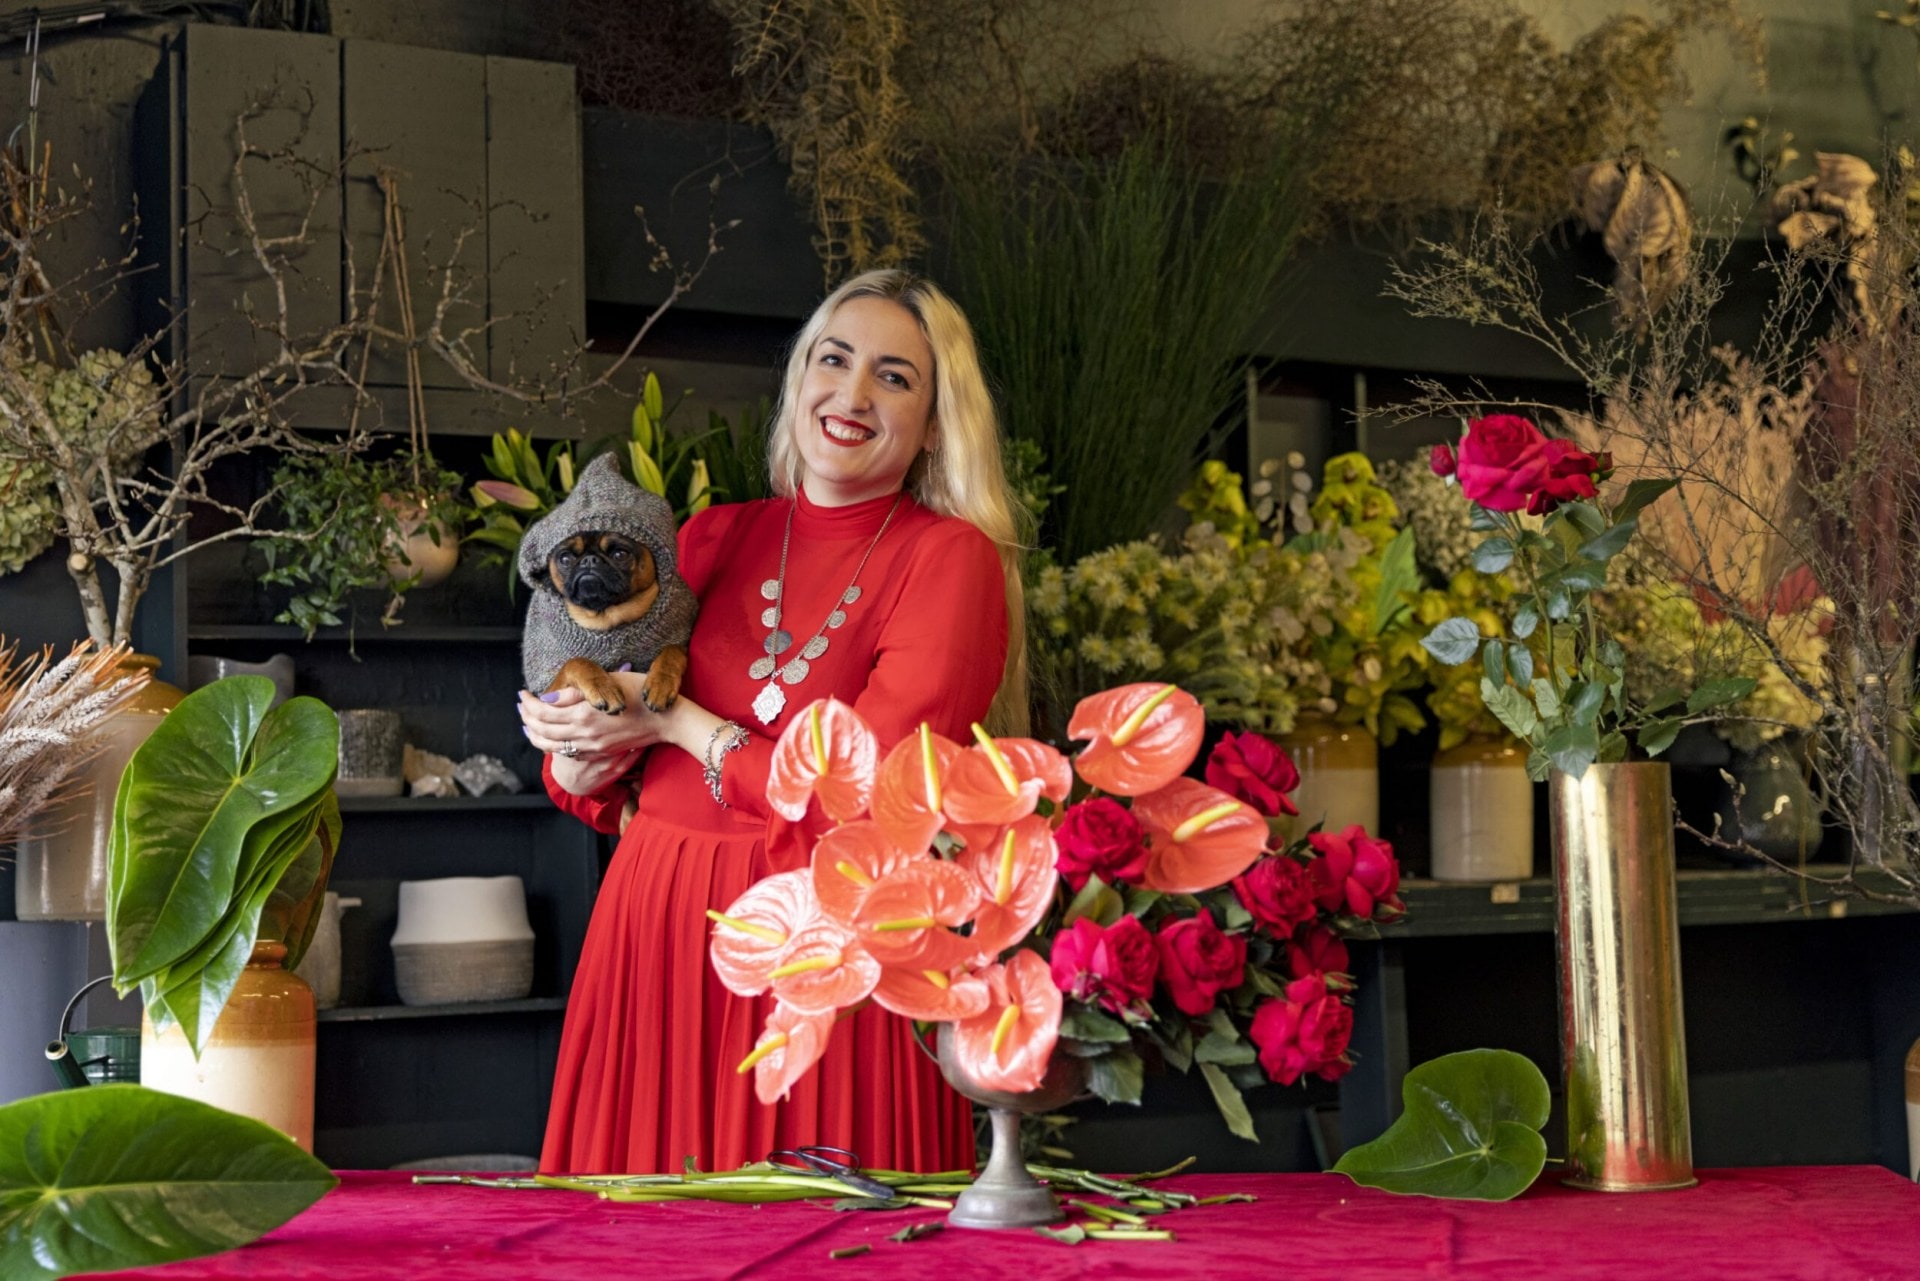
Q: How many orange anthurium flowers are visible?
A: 13